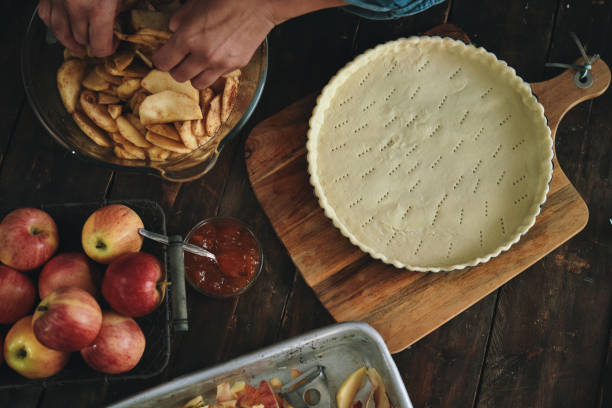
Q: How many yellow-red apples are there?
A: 2